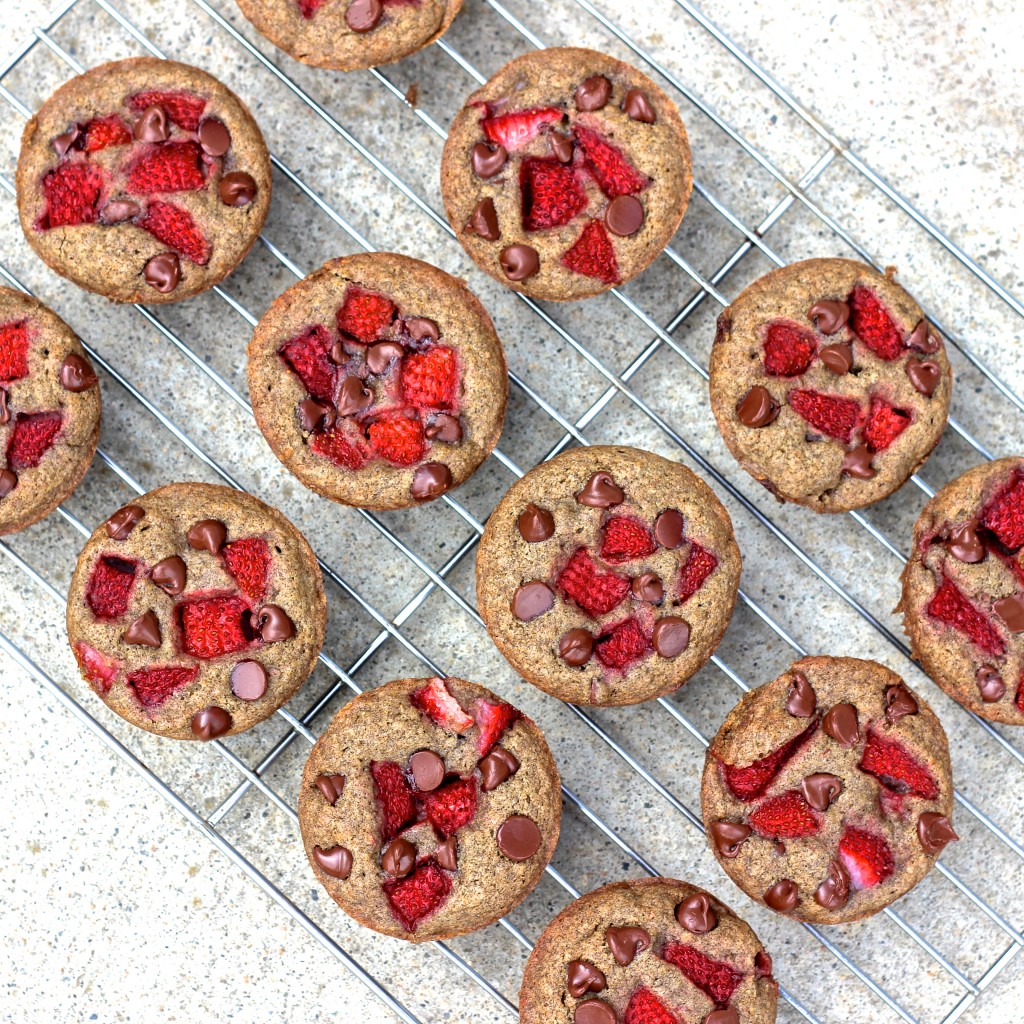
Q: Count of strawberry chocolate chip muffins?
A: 12